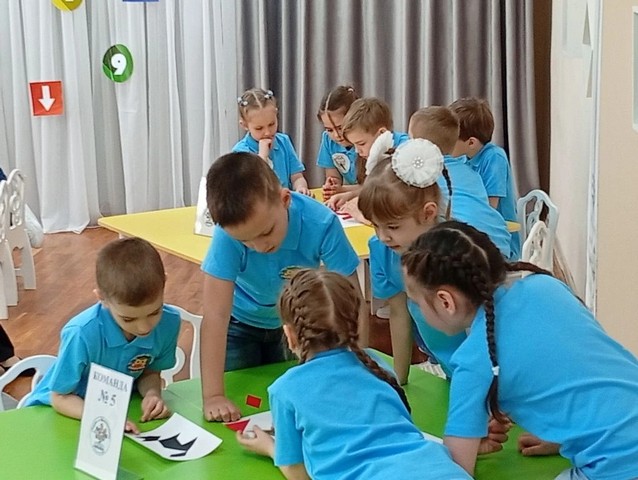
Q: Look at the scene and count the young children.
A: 10